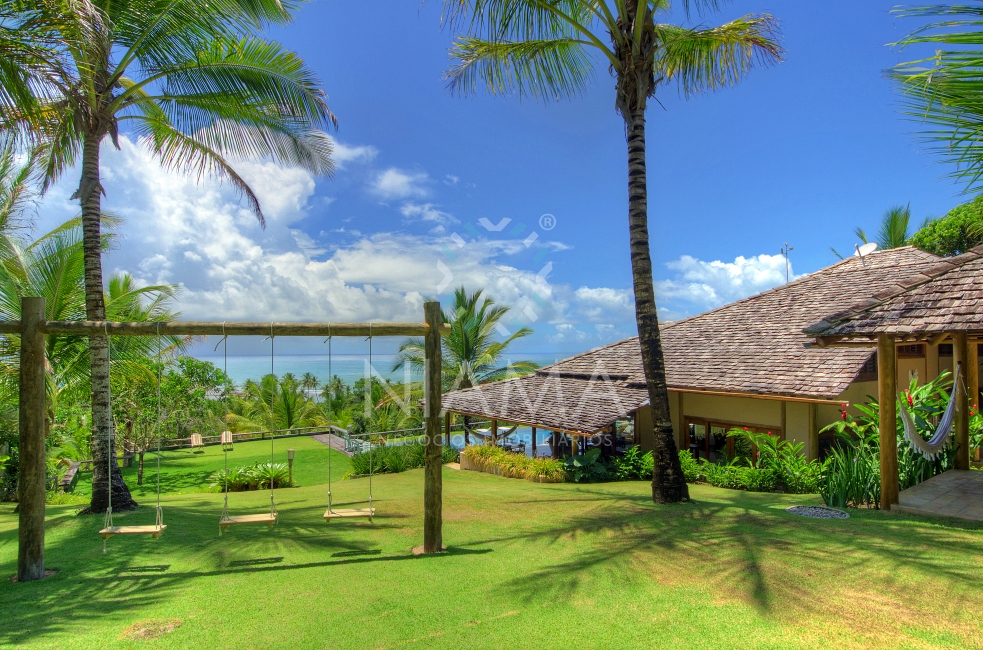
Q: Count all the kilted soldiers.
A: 0